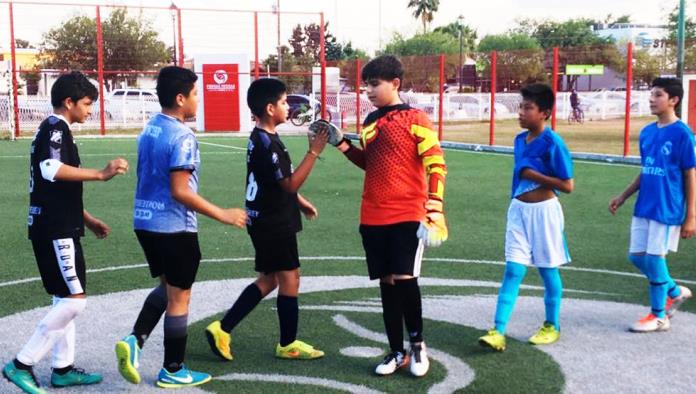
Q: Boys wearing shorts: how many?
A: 6